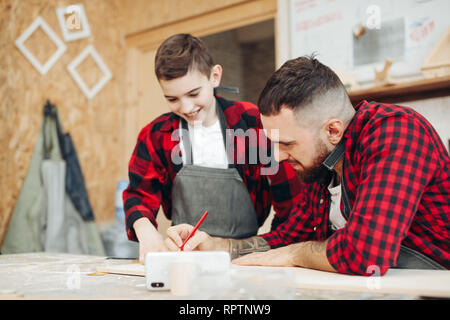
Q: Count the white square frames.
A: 3